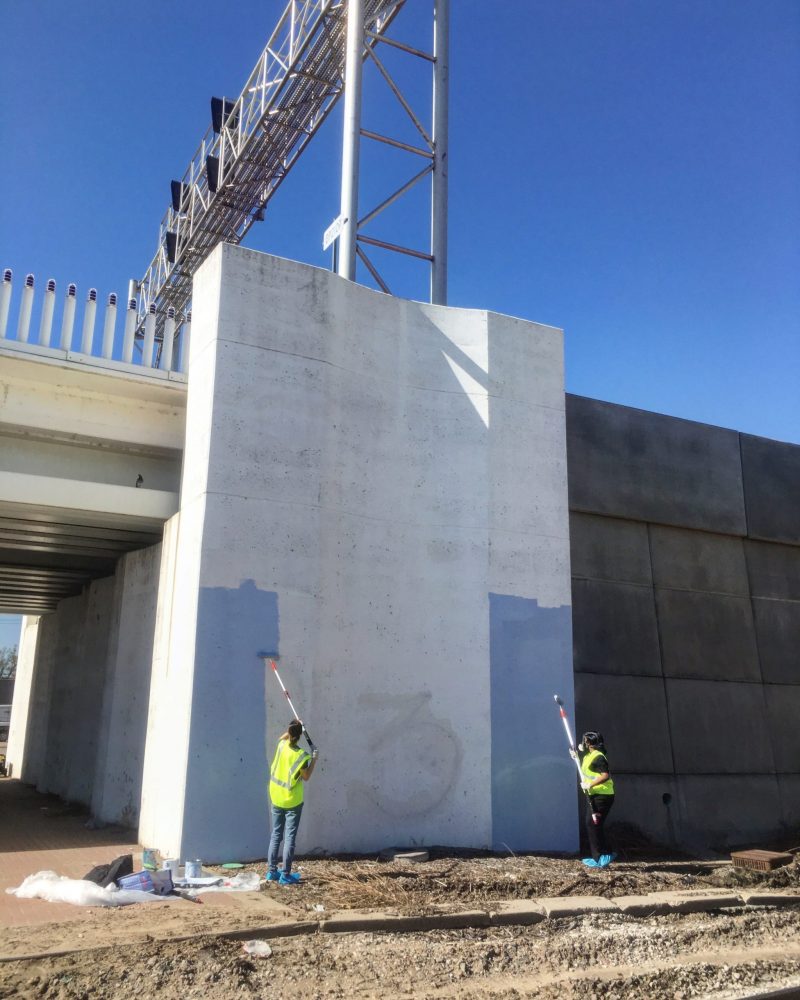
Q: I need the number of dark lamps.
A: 4